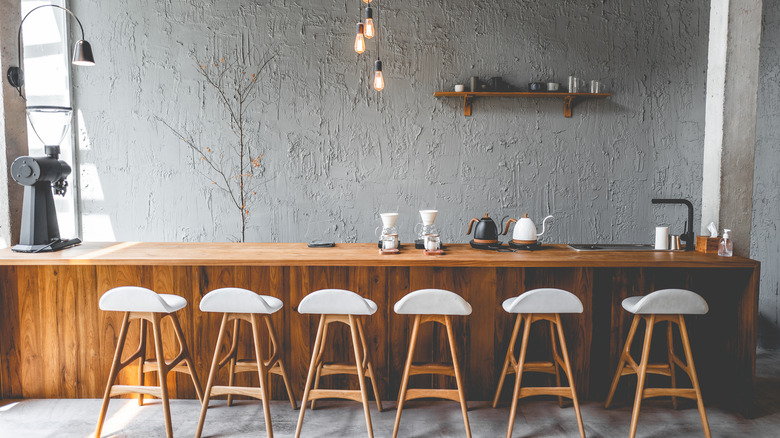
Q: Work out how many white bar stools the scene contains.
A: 6